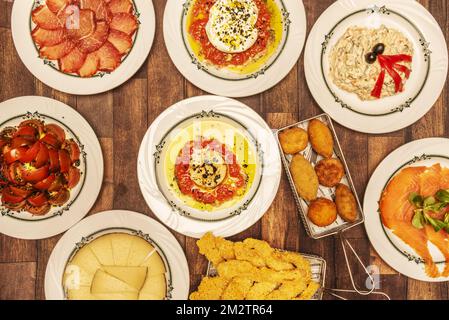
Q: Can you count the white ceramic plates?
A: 7